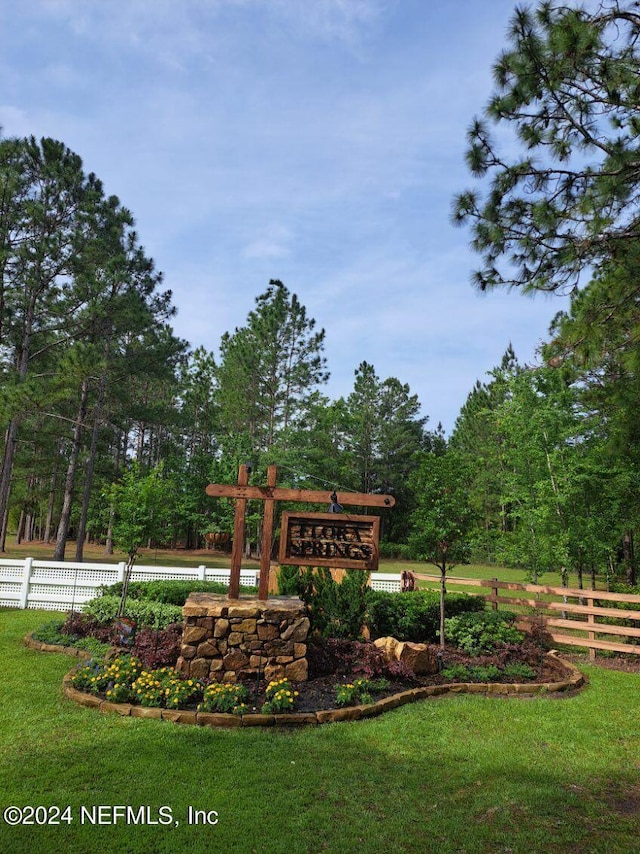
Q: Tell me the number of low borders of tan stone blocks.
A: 1